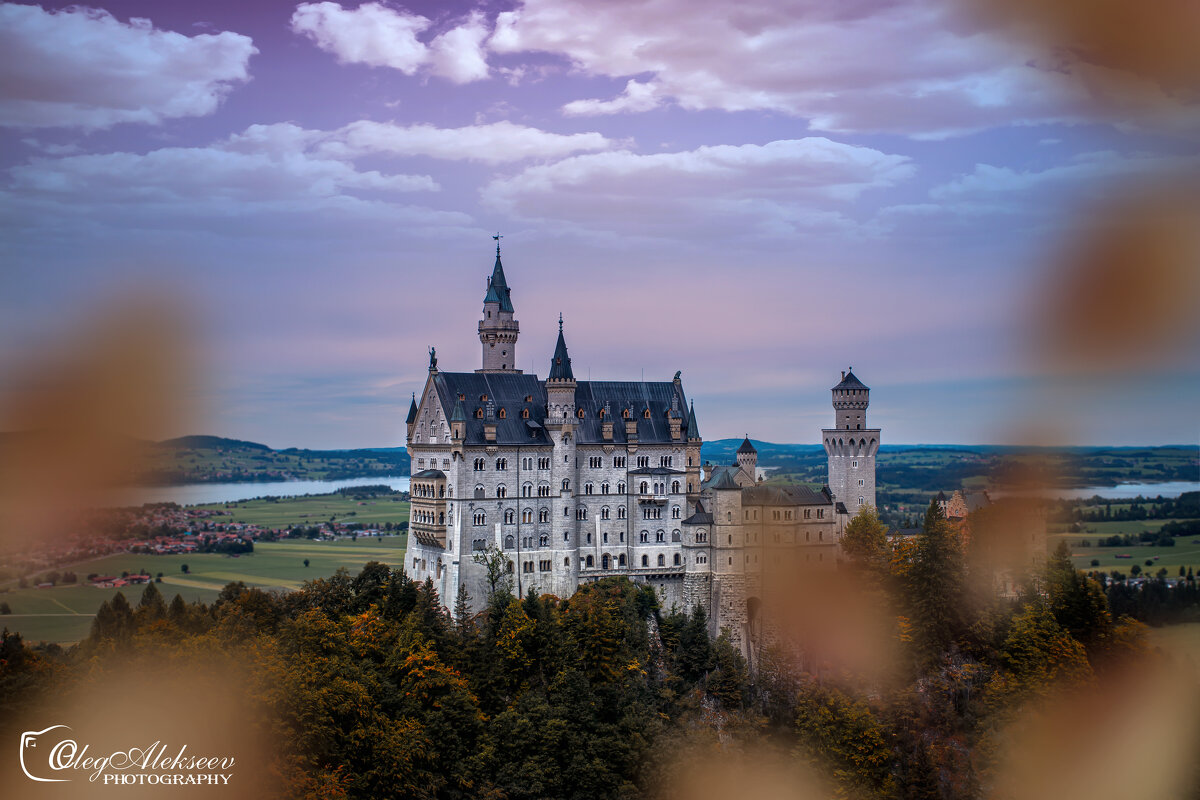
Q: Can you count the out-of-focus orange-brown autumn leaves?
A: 8